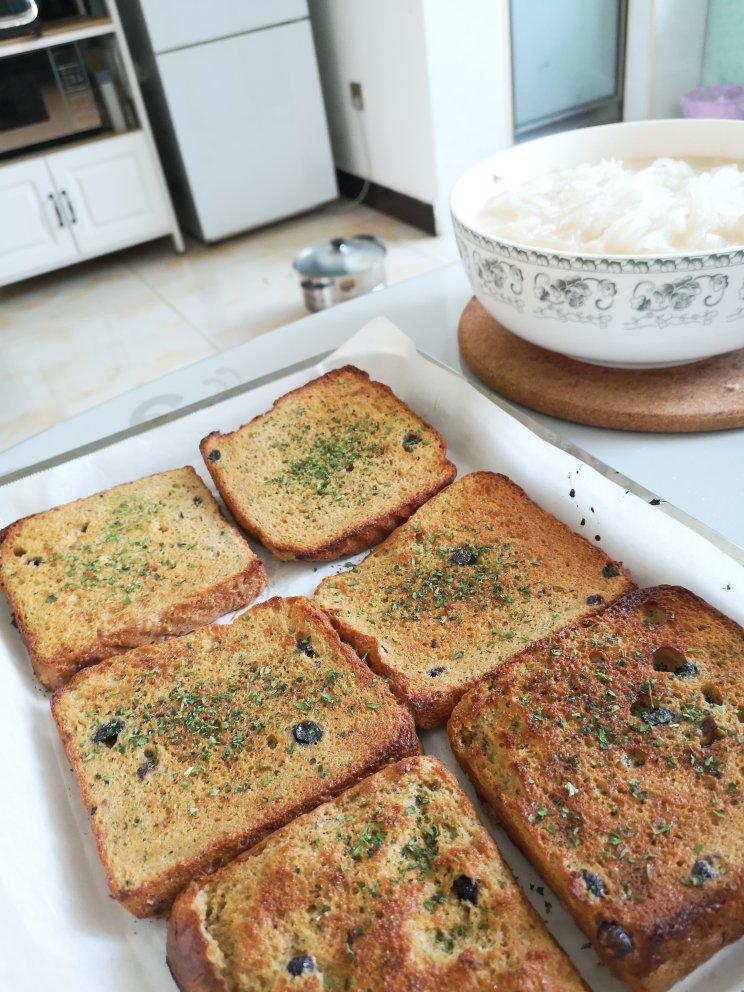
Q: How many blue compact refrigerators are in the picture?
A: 0